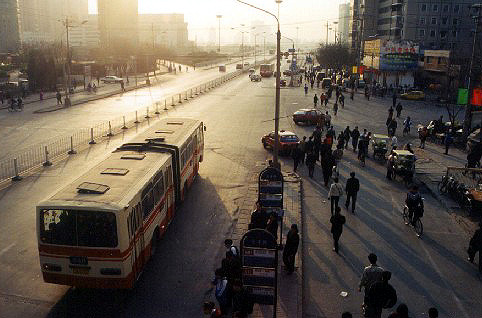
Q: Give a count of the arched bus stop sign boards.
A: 2